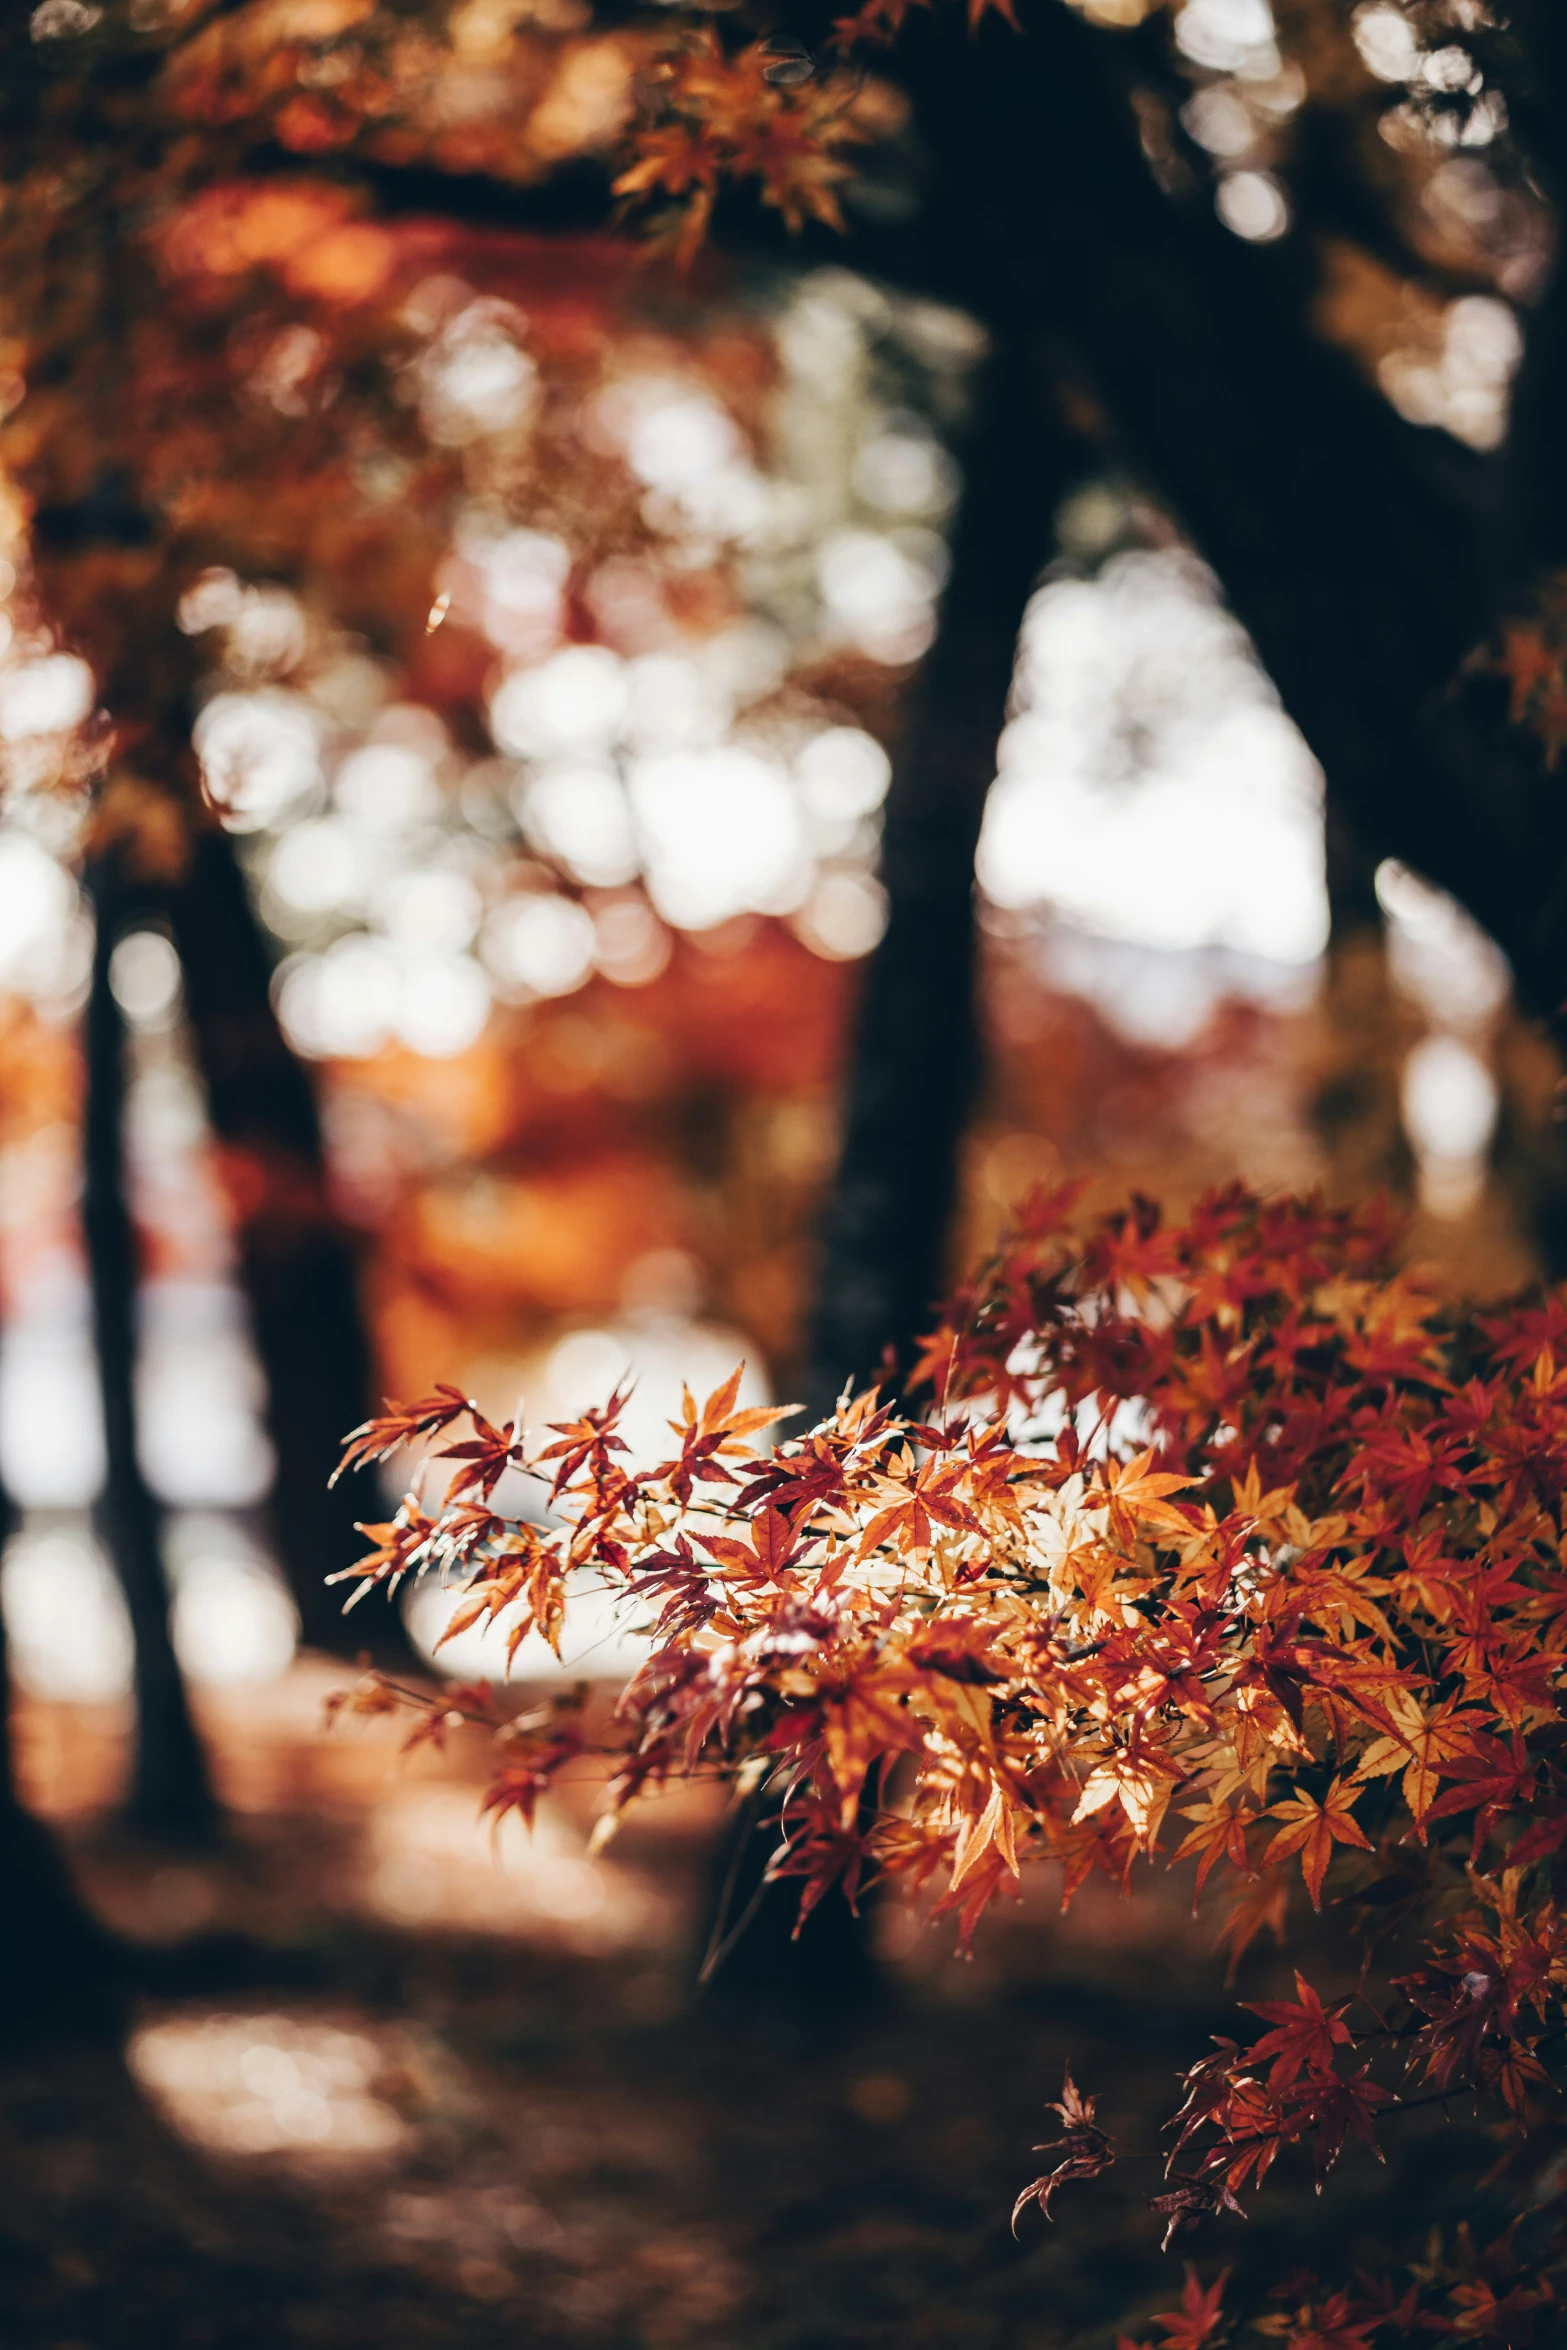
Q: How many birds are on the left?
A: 0